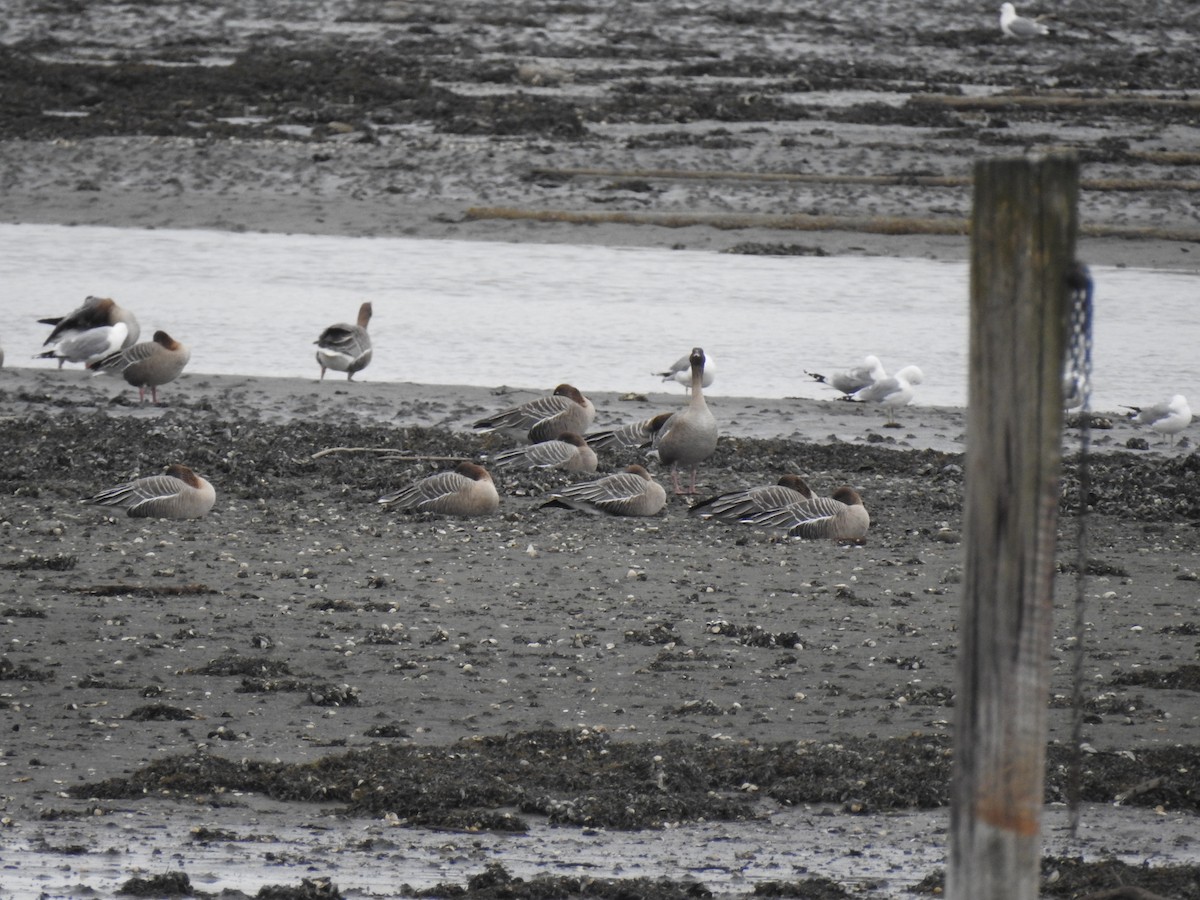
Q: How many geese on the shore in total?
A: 12